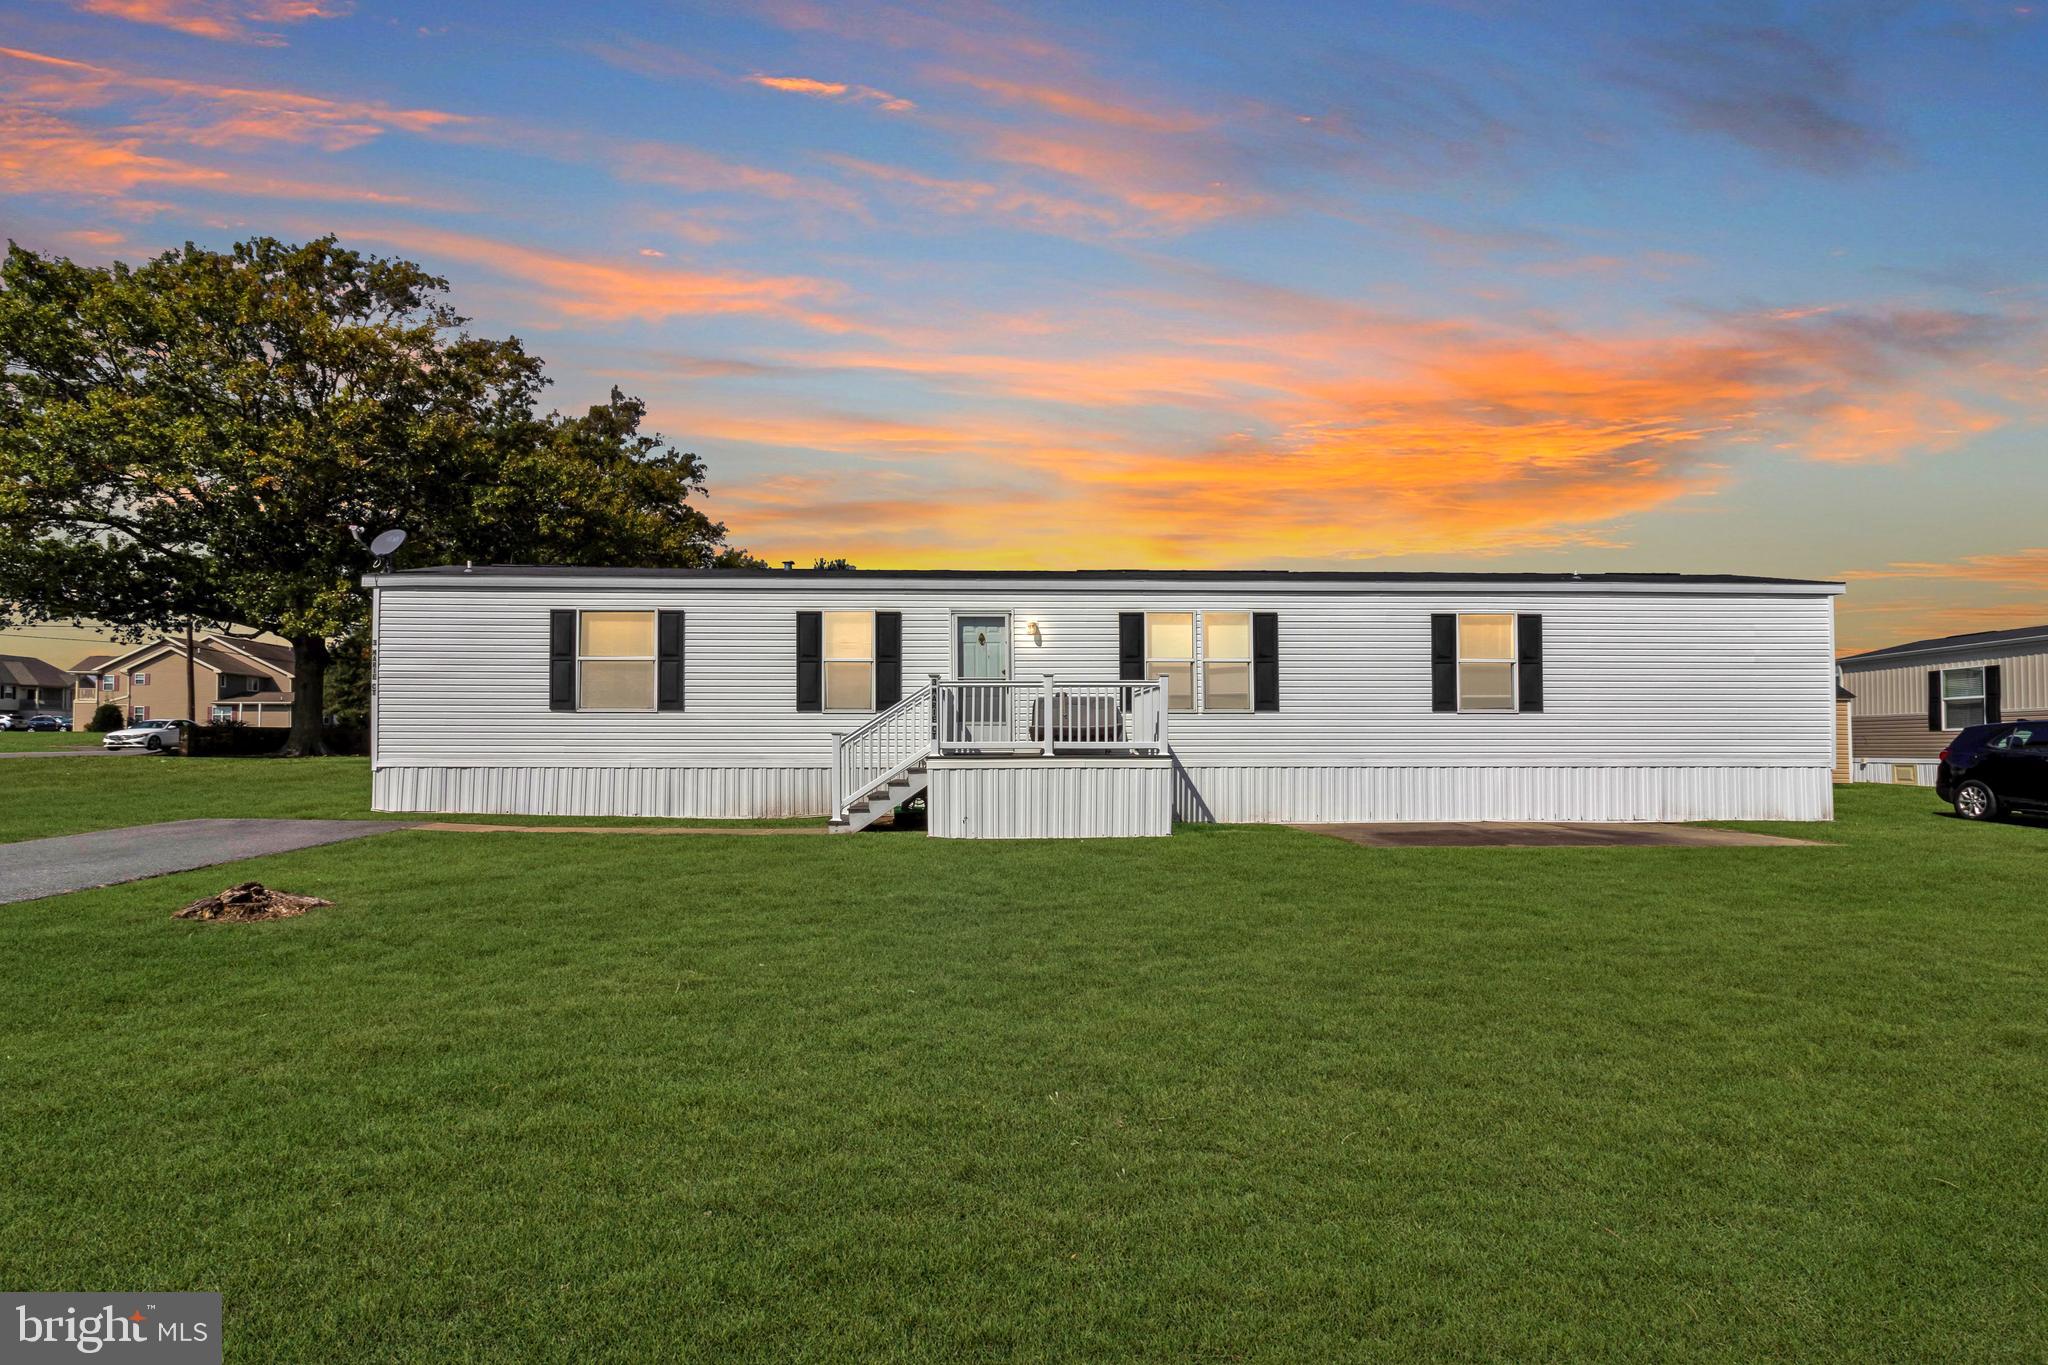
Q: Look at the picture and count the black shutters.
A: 10